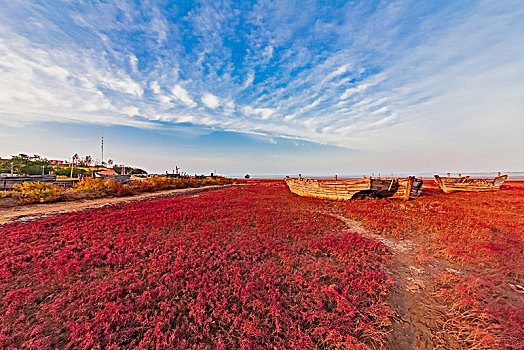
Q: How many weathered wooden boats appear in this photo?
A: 2